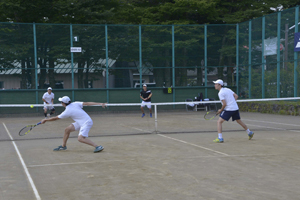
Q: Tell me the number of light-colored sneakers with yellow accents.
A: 2